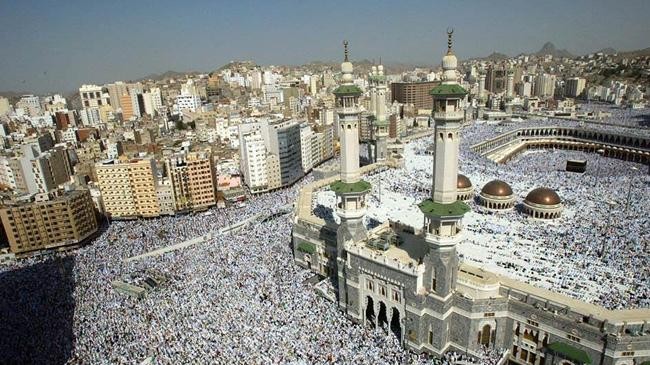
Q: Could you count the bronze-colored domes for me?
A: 3